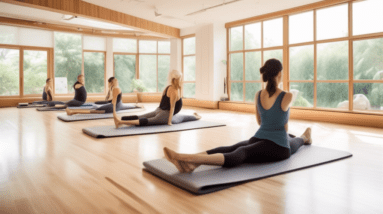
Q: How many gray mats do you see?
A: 5